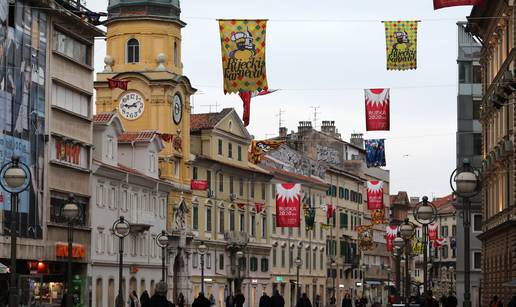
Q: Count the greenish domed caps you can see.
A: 1